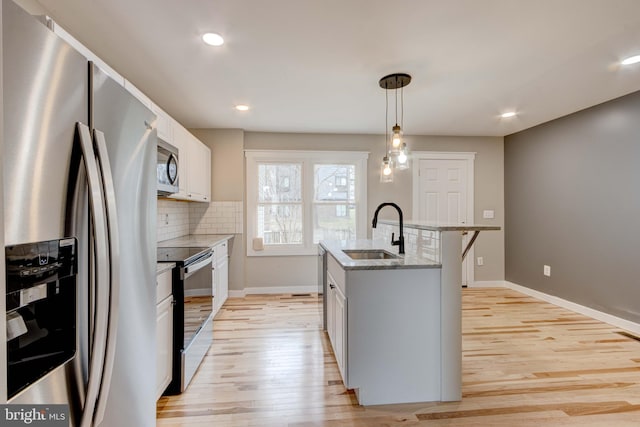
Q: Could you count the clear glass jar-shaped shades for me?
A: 3